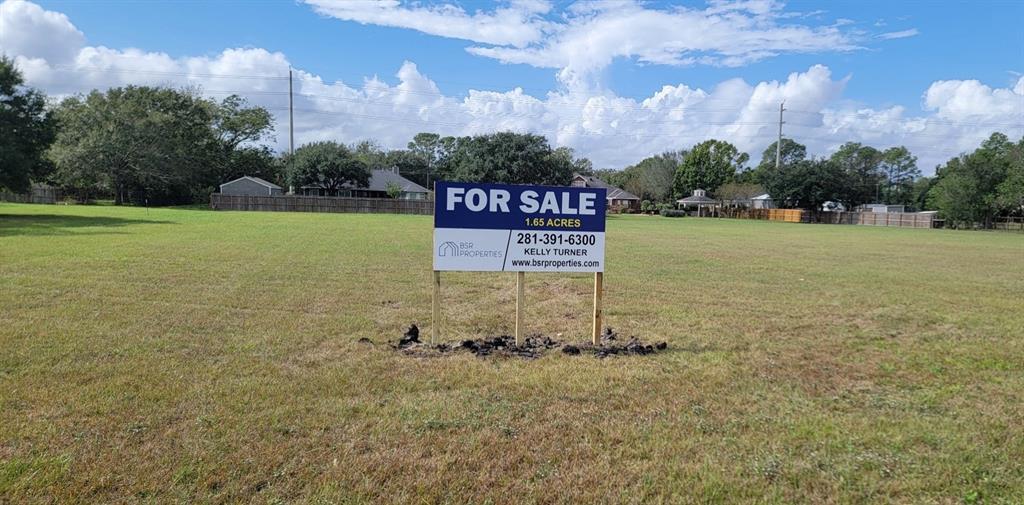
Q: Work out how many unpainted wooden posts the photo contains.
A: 3